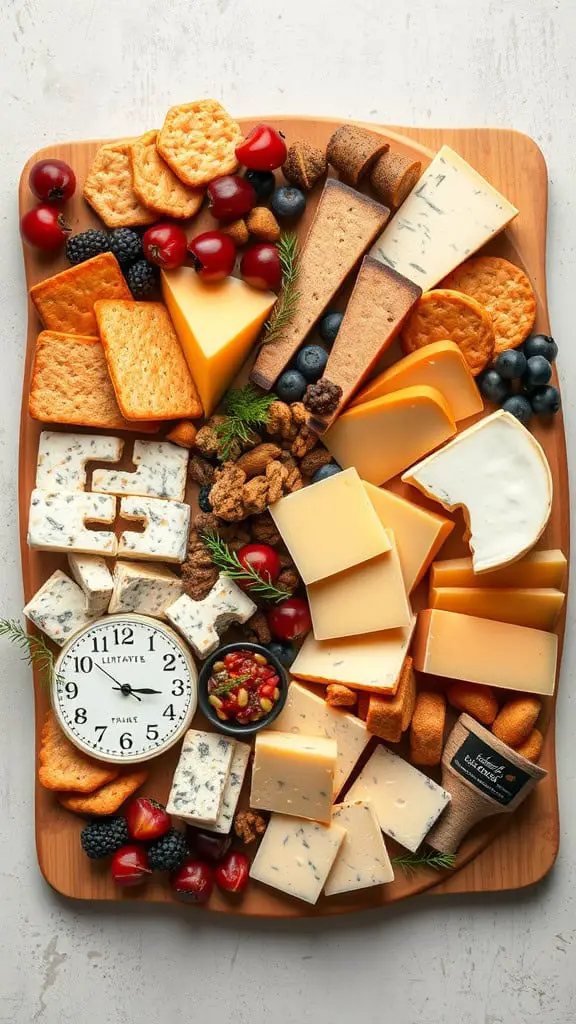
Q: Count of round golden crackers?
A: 2